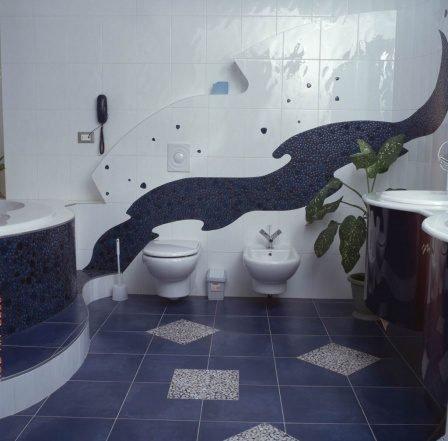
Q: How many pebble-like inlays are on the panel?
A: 13